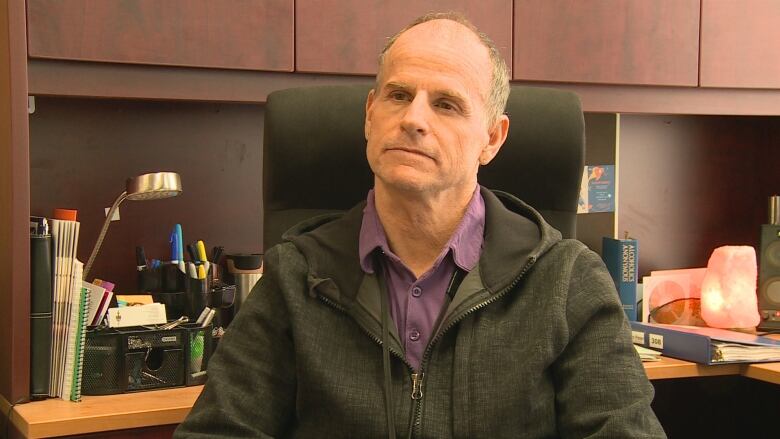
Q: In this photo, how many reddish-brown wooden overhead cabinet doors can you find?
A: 4